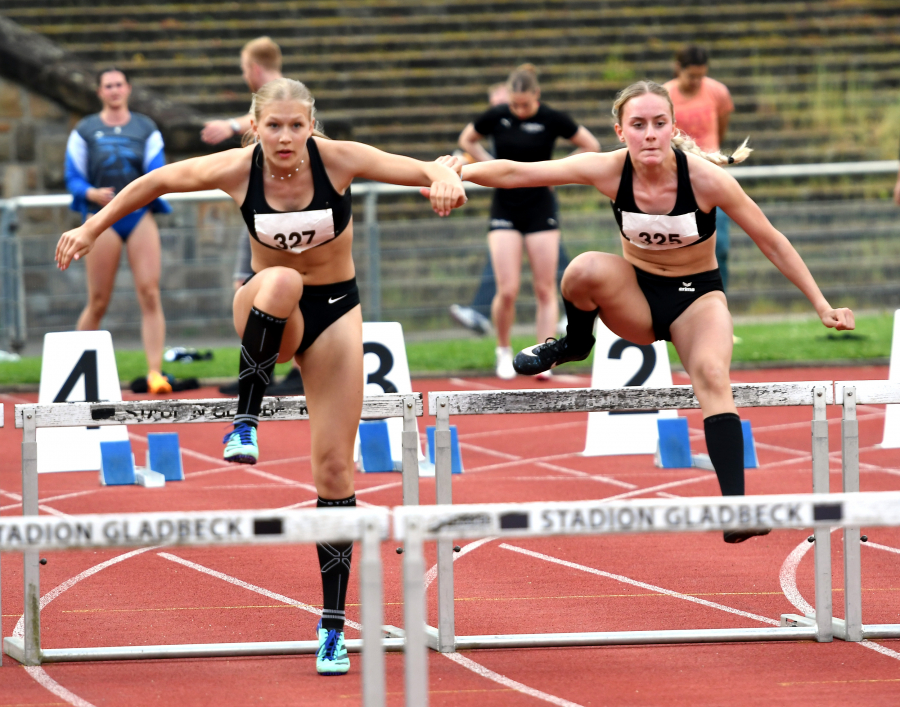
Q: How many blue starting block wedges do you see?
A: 6